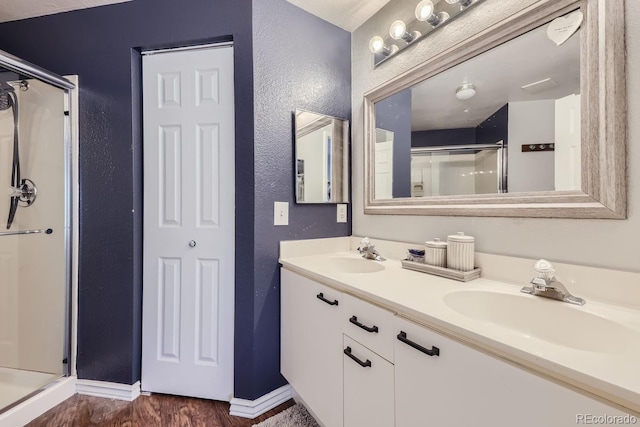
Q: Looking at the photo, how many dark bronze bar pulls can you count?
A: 4